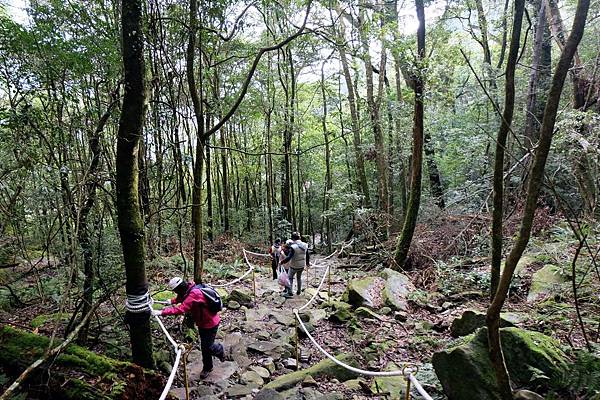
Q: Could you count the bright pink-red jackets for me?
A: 1